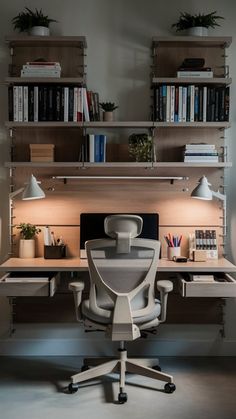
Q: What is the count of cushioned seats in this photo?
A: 1